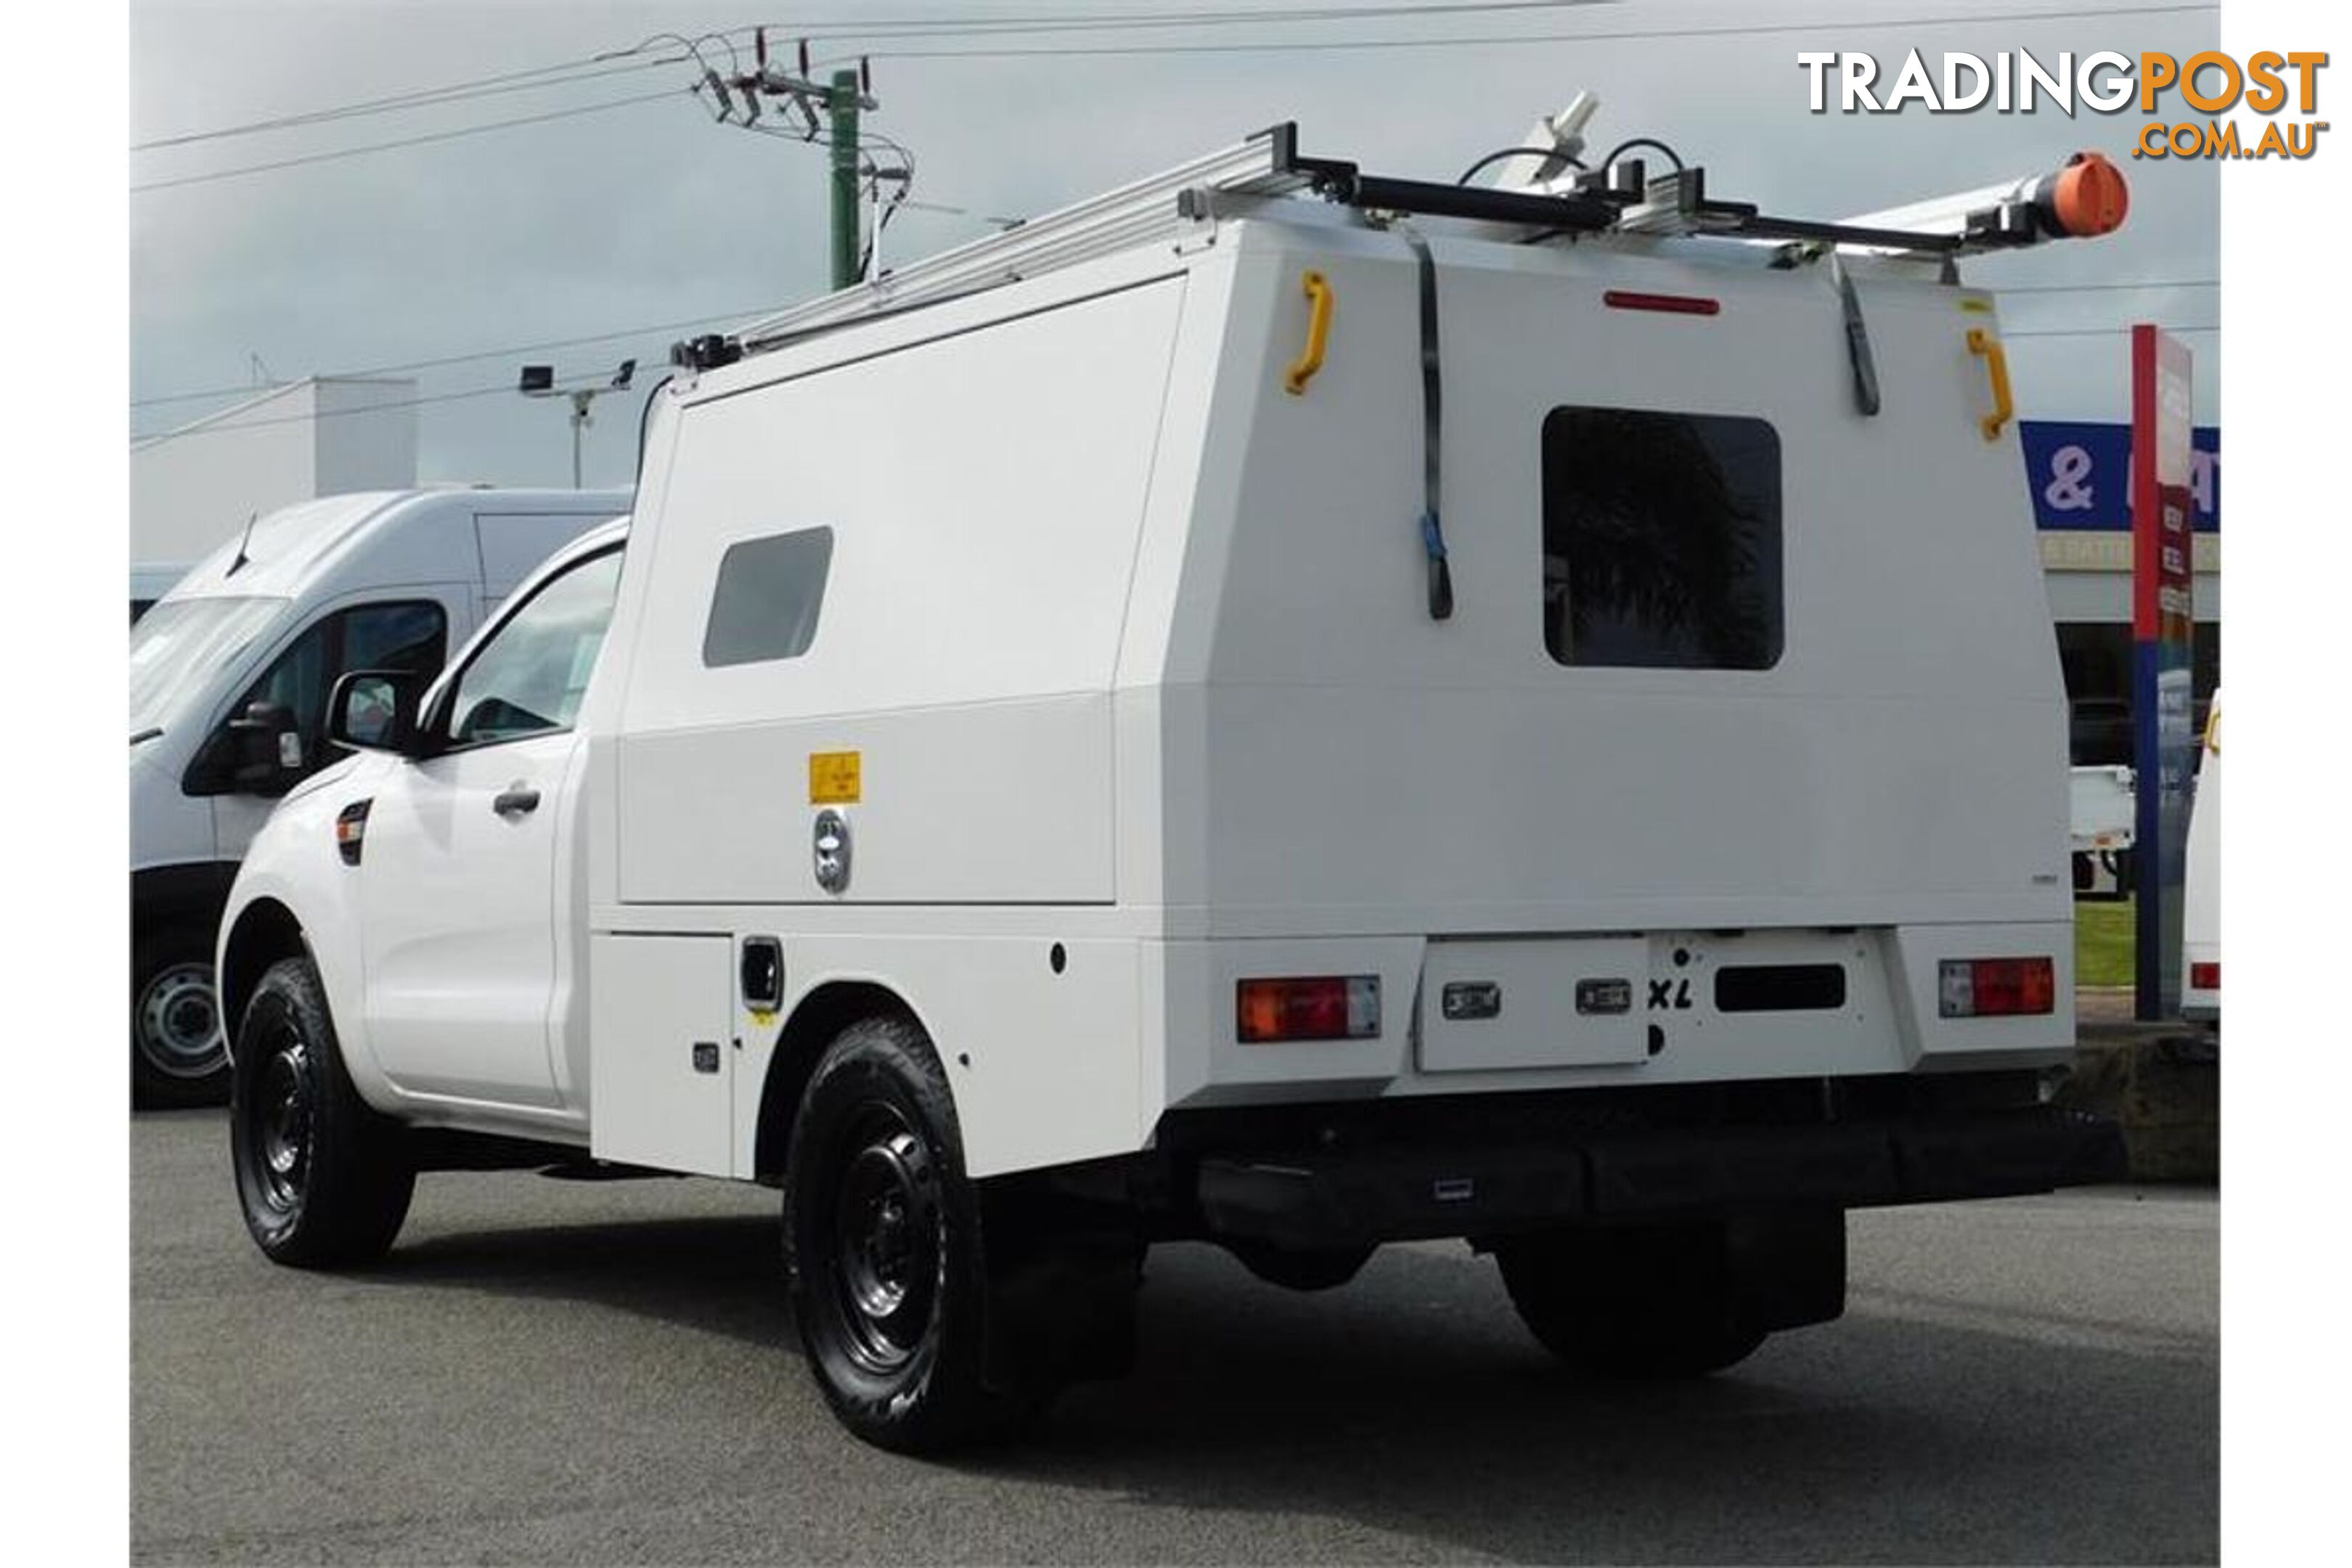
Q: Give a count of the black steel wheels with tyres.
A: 2